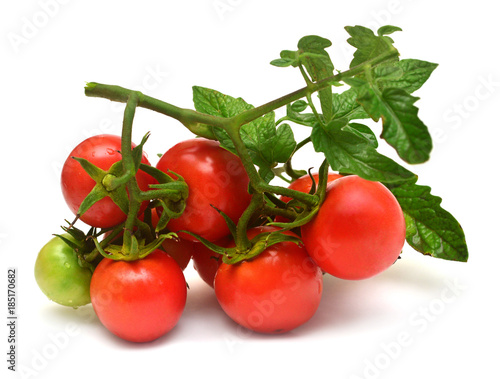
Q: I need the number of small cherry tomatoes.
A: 9